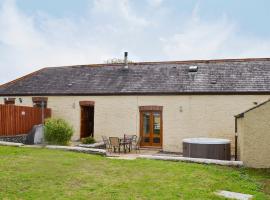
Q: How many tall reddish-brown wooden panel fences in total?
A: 1